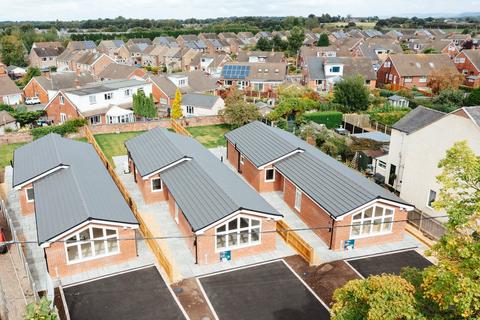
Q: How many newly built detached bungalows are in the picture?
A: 3